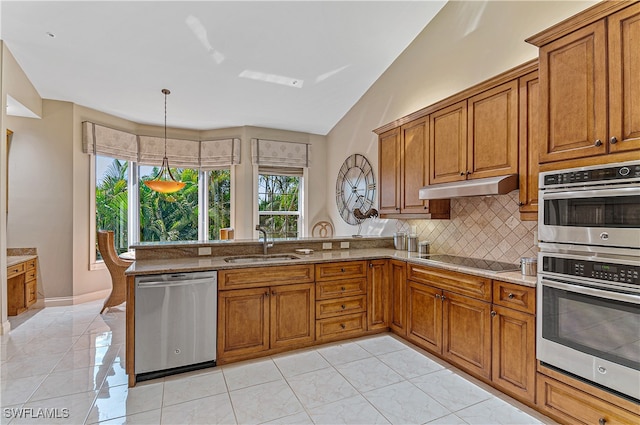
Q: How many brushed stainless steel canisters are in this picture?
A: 4